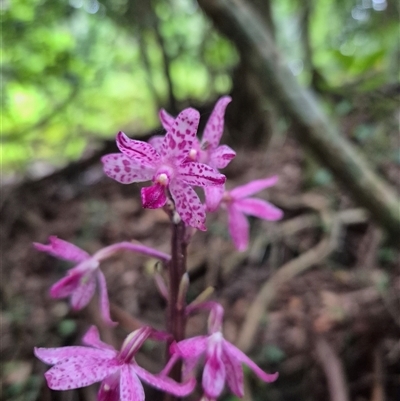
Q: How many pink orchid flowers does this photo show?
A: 6